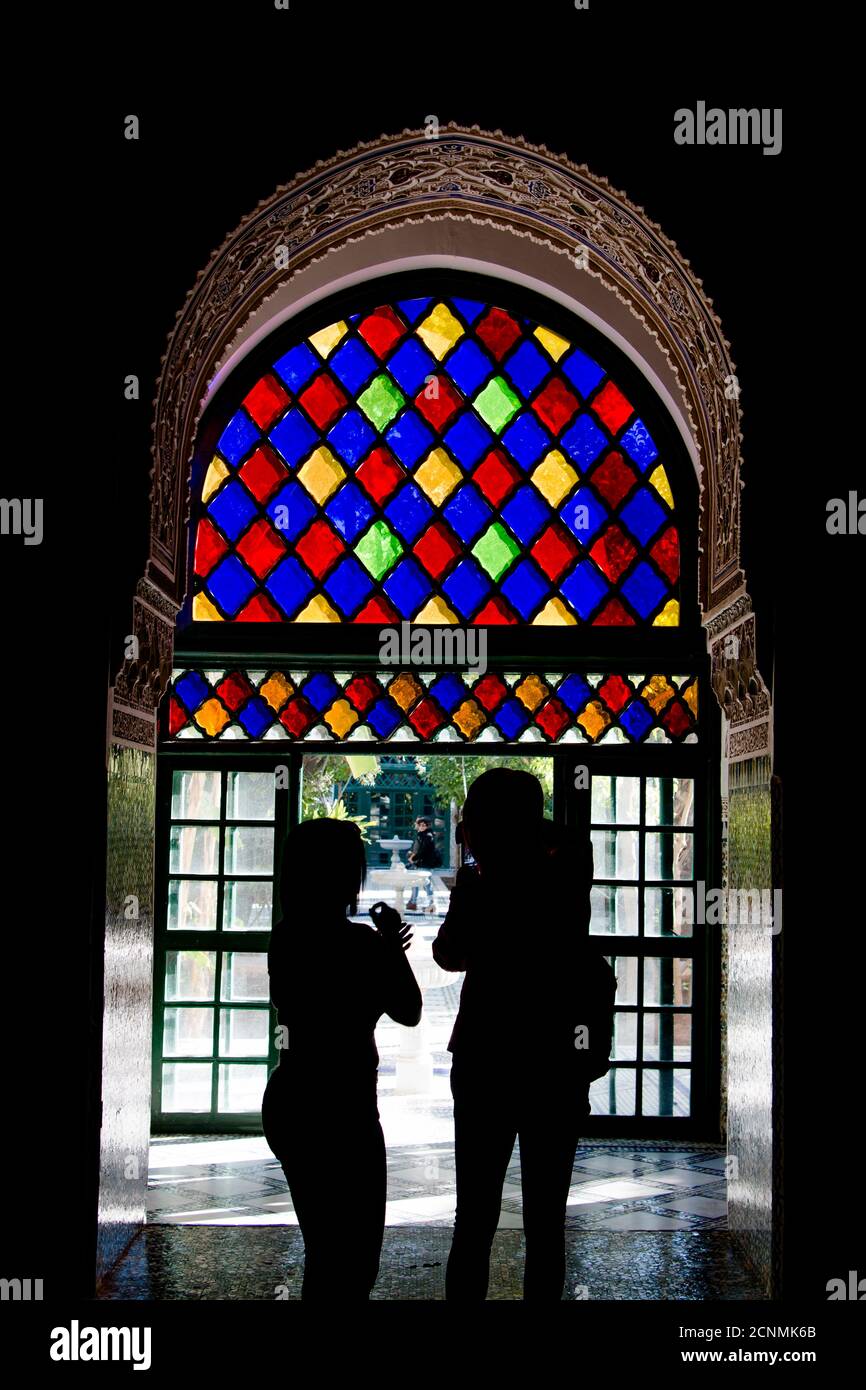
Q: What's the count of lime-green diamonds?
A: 4